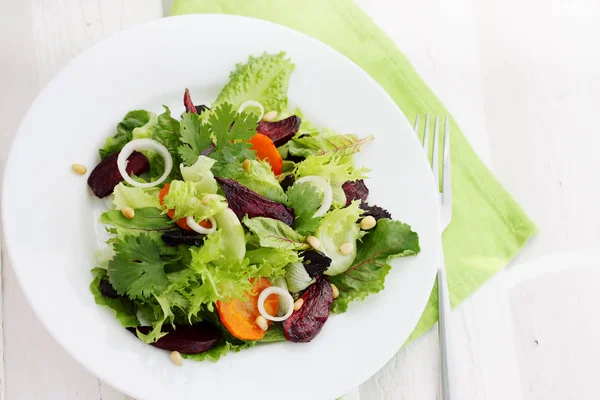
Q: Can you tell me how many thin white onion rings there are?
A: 5